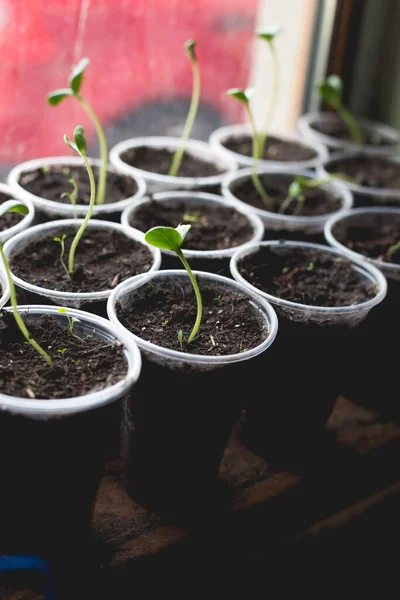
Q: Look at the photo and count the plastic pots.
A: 14